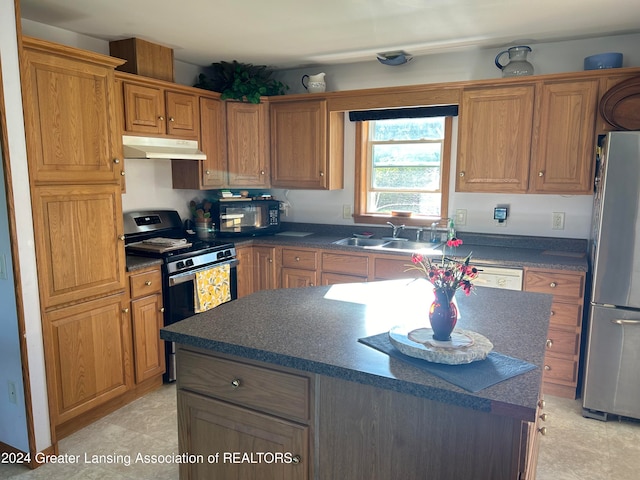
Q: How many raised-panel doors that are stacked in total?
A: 3